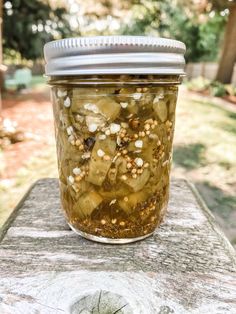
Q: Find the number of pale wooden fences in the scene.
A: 1